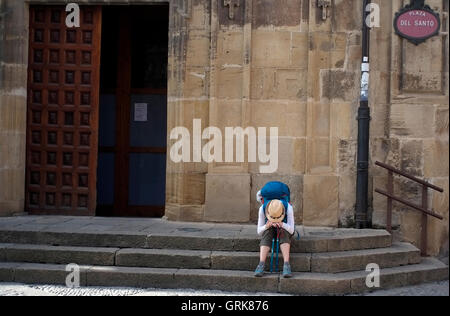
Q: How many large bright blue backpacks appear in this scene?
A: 1